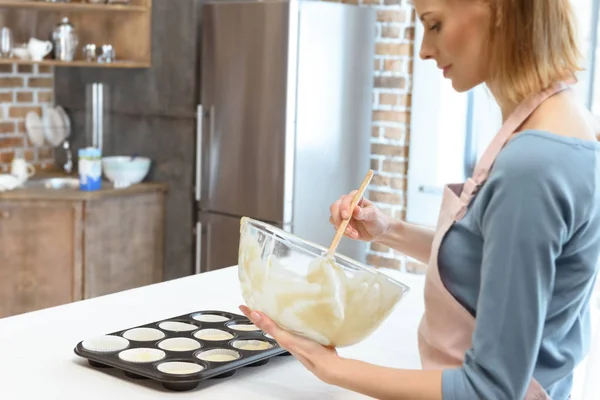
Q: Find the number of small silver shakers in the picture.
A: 2